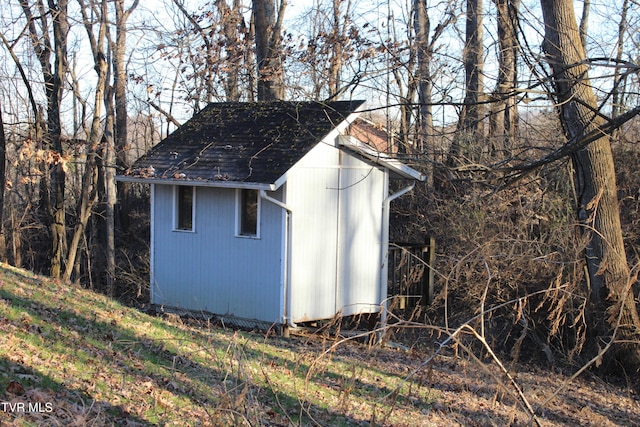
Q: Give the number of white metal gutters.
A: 2